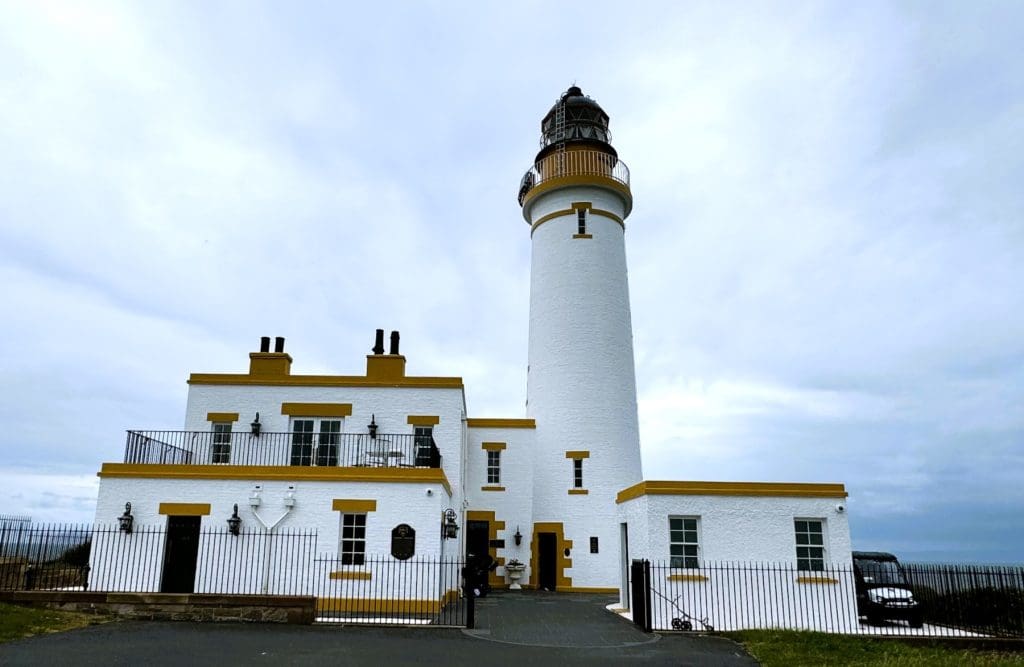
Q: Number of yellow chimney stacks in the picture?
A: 2